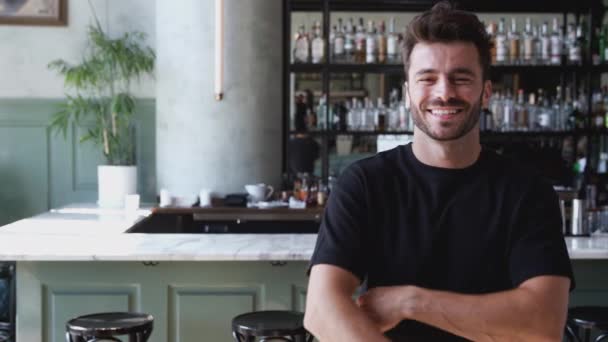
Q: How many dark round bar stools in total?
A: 3